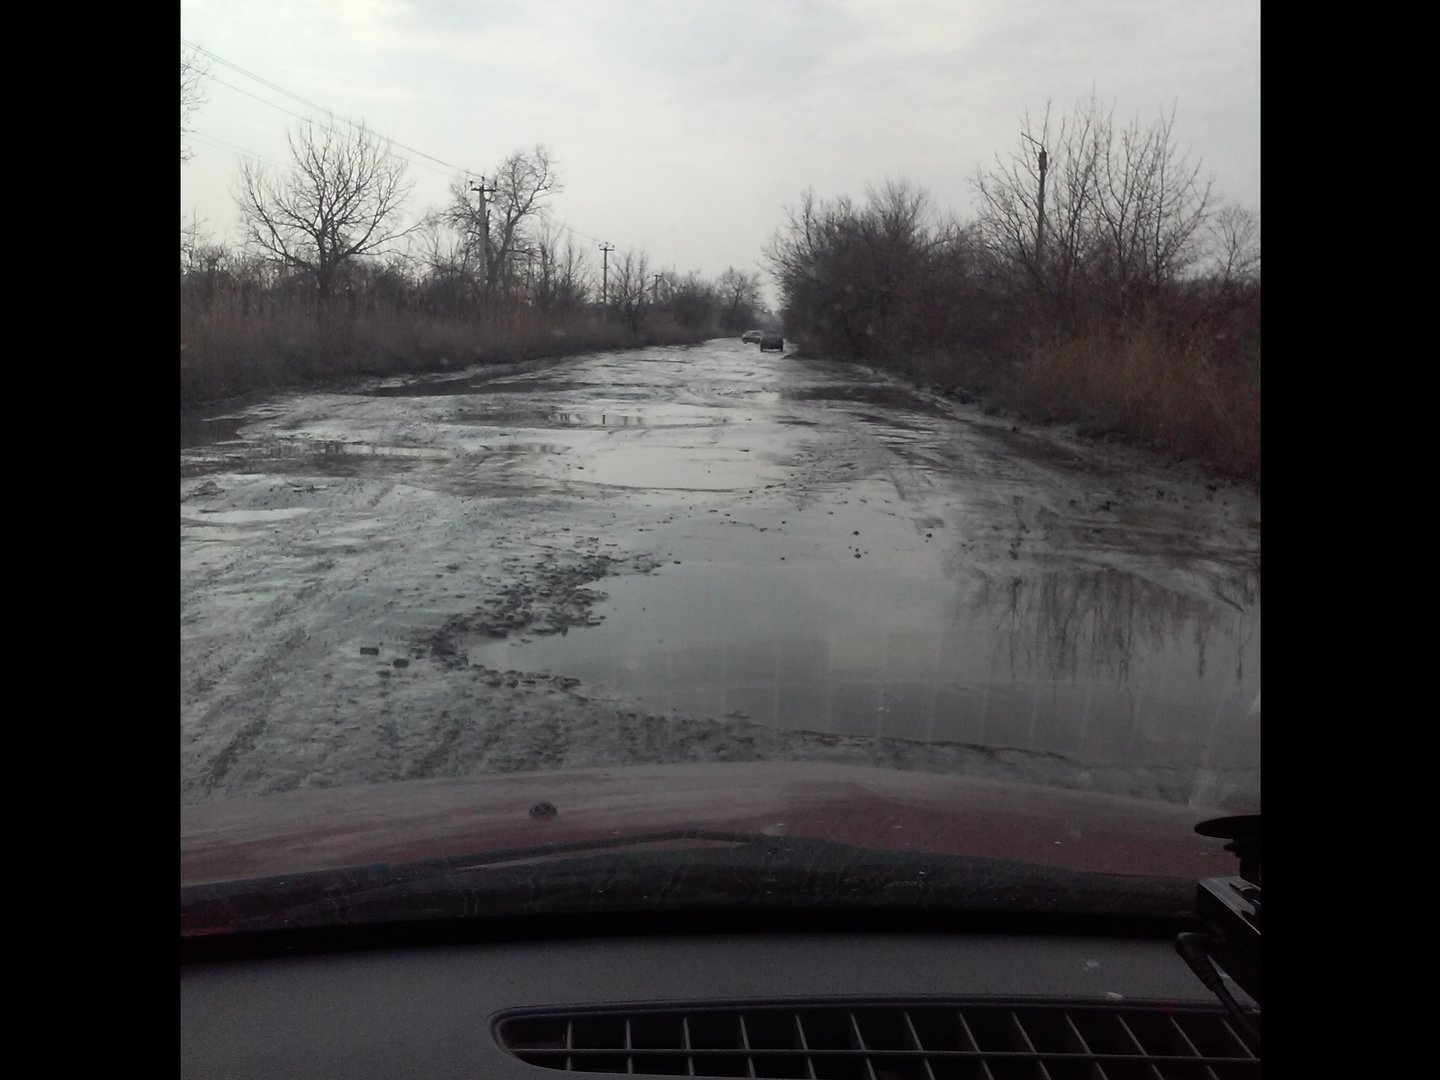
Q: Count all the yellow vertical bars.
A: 0